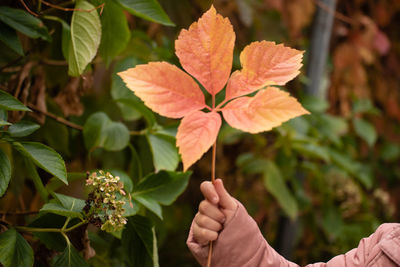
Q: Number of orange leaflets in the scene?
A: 5